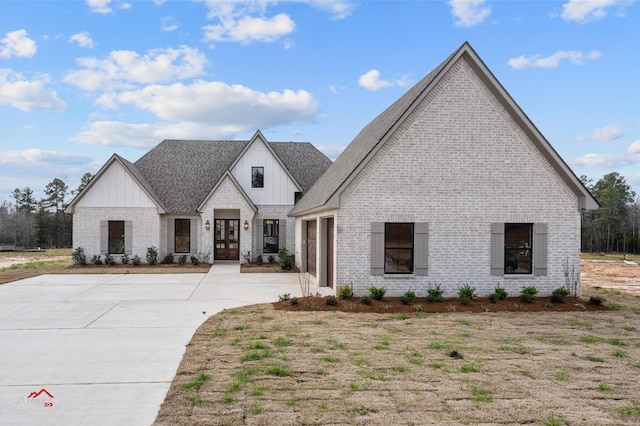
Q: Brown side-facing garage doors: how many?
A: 2